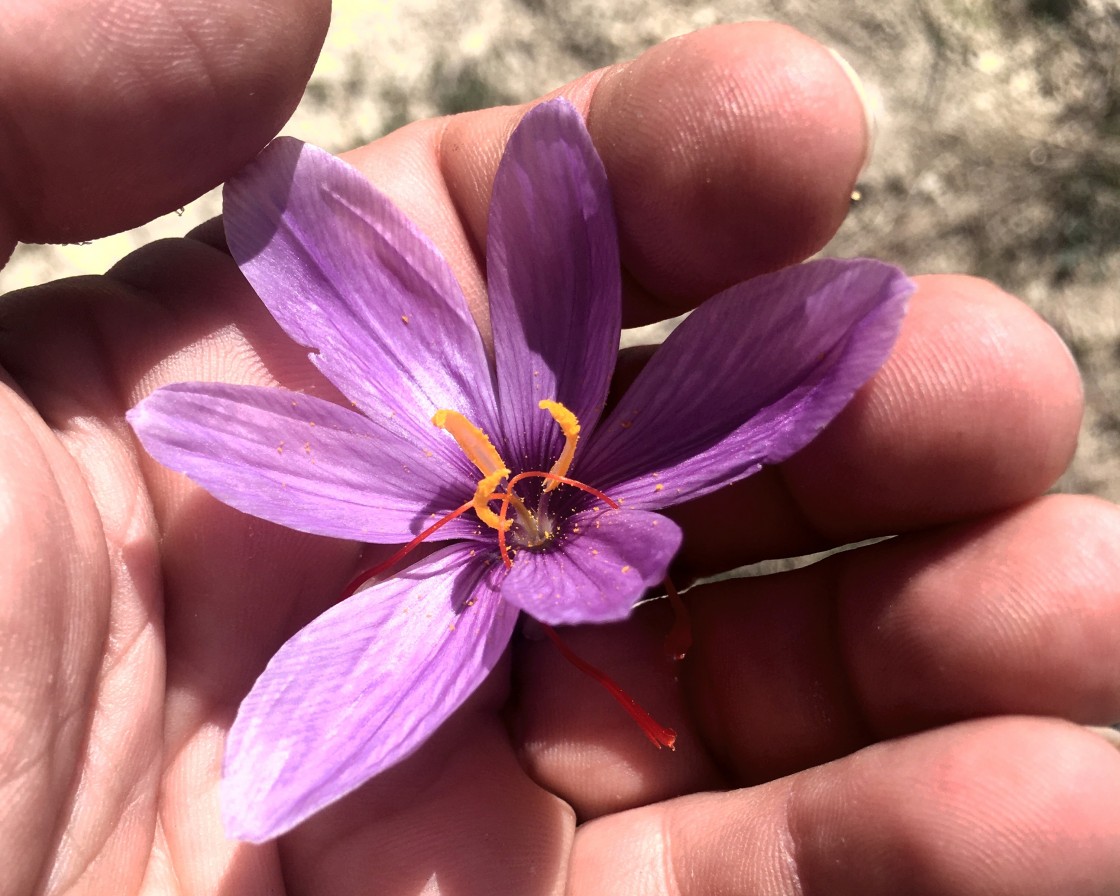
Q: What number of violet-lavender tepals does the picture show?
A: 6